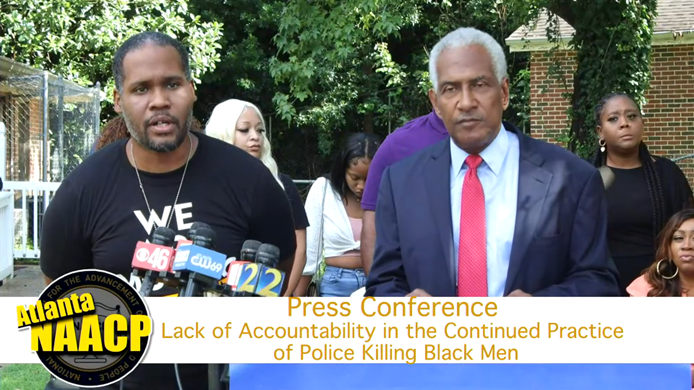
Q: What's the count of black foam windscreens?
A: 5